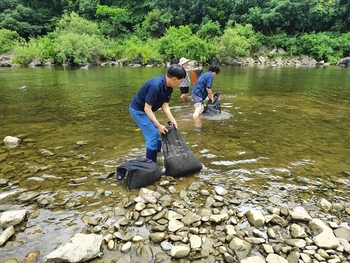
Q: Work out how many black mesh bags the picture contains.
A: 3